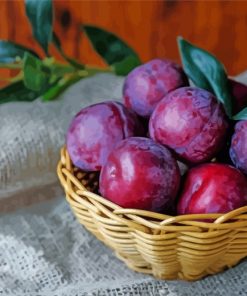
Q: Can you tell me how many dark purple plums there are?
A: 7